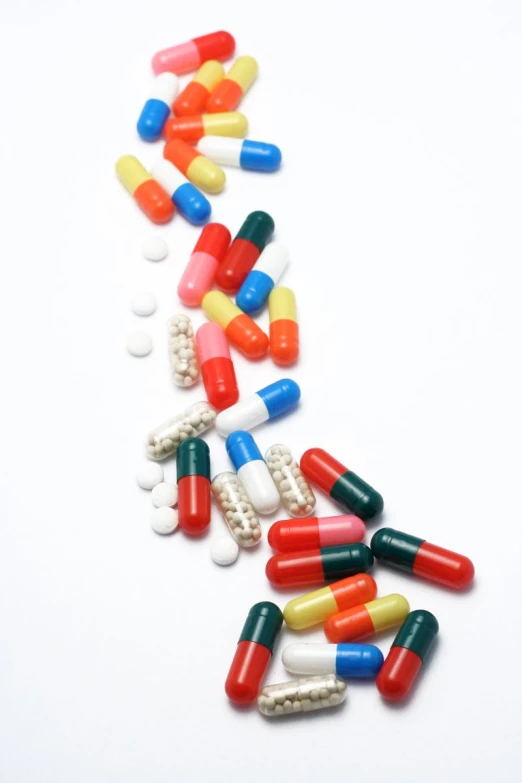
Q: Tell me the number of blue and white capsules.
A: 7